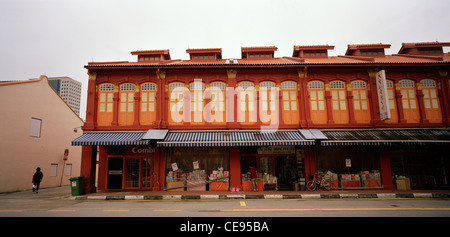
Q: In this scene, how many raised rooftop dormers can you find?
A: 6